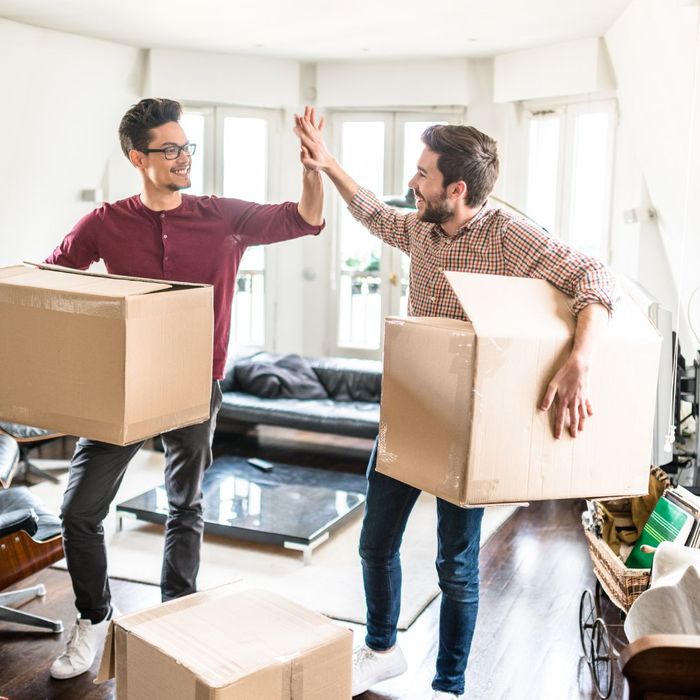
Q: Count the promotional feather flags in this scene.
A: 0